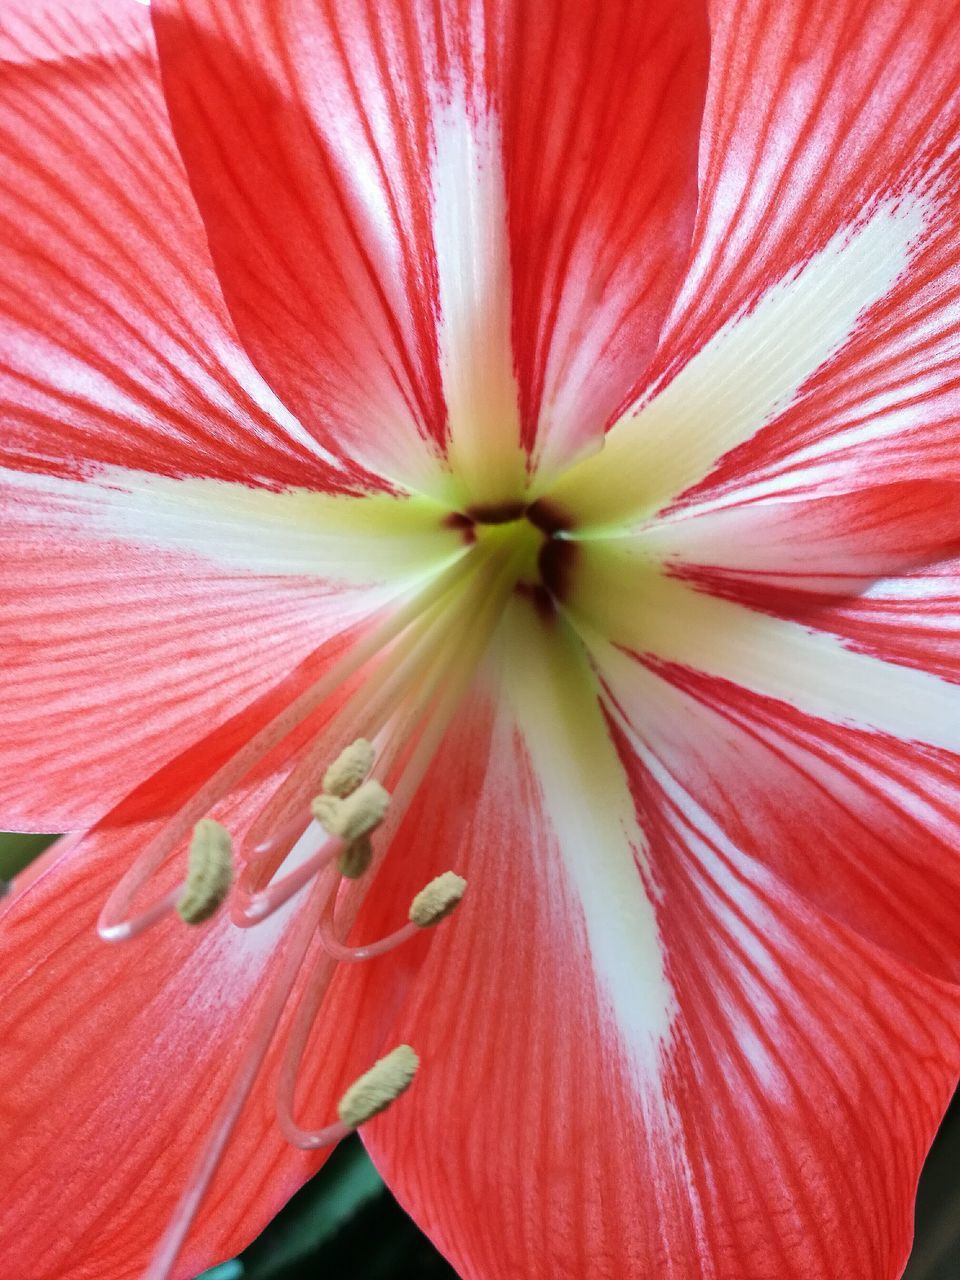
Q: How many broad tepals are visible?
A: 6